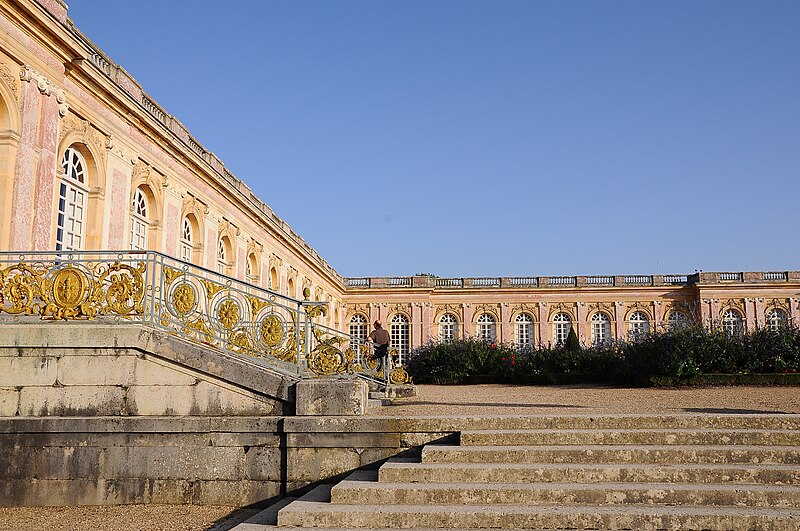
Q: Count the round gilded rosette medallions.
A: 3